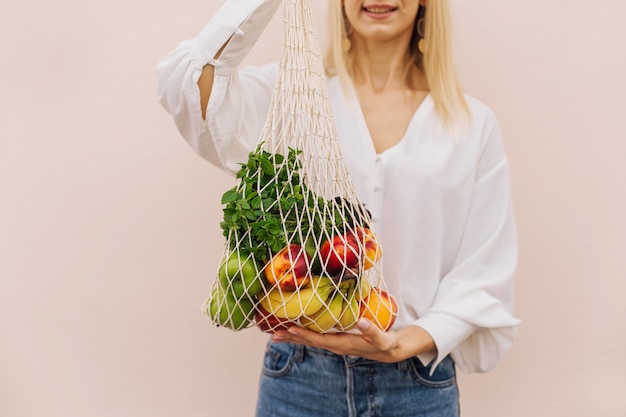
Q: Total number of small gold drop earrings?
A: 2